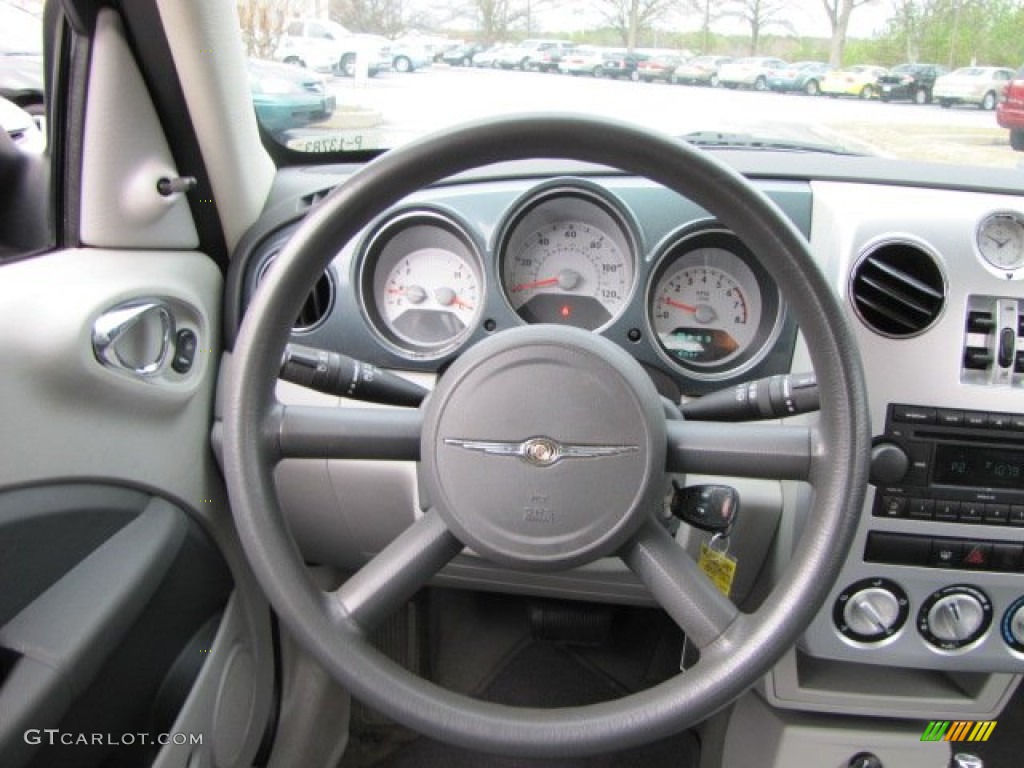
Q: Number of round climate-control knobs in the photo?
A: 3